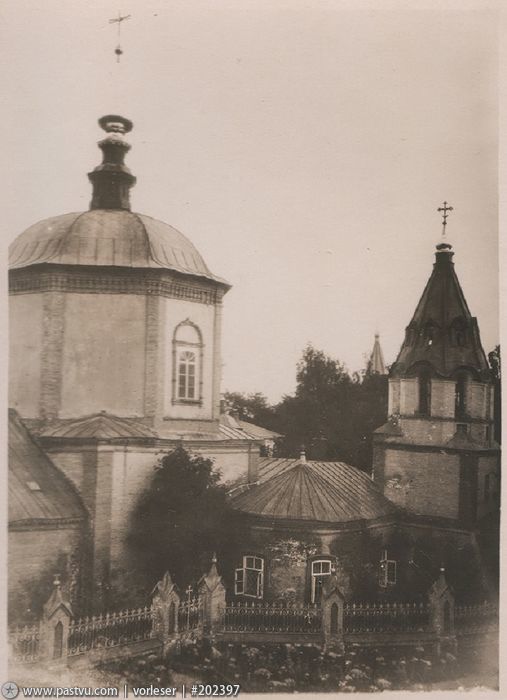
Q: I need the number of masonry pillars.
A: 5